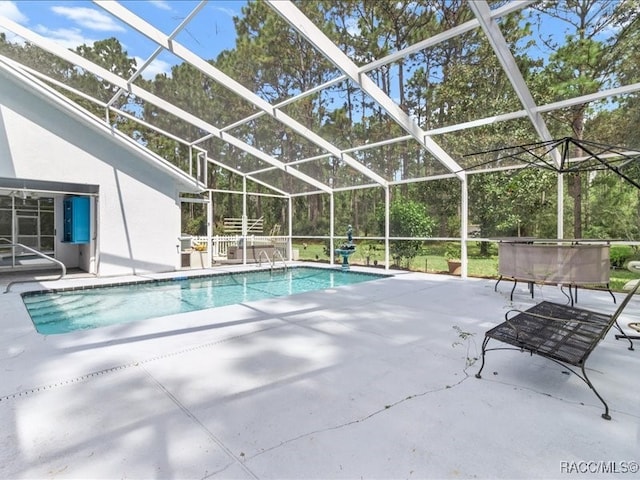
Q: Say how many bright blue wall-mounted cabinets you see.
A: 1